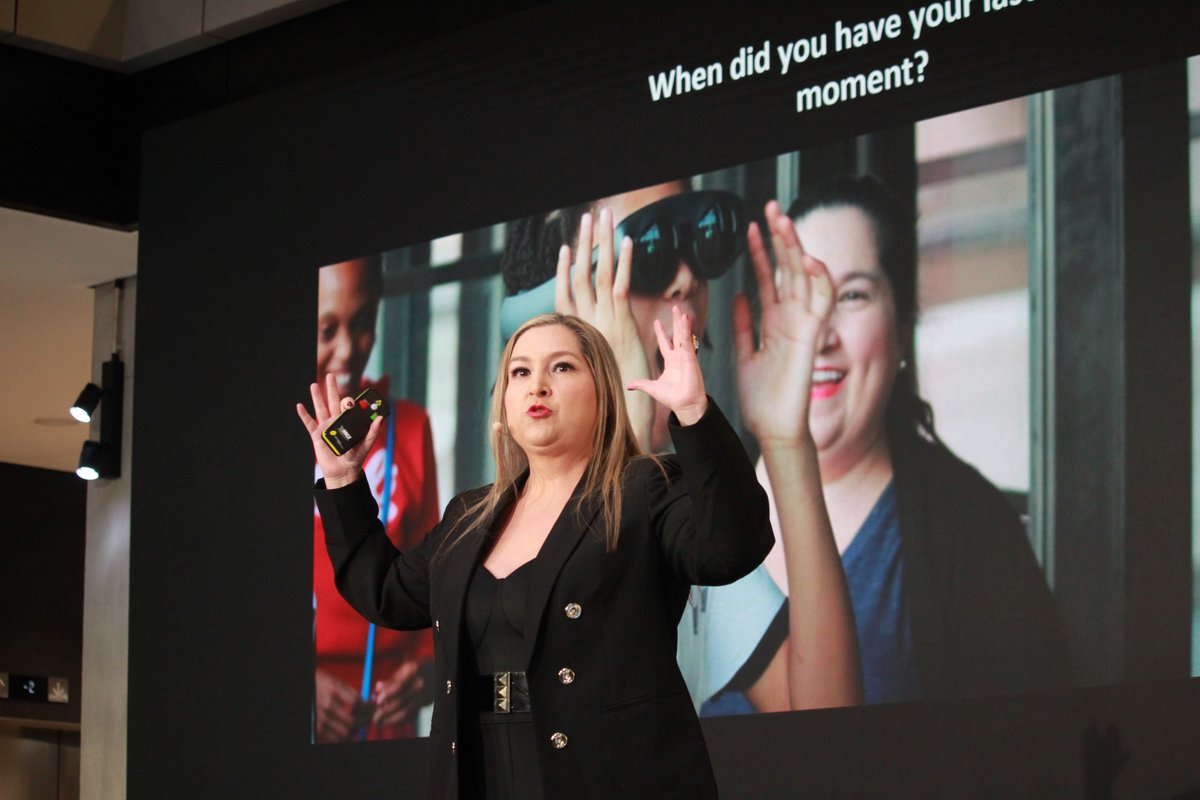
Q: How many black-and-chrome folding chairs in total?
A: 0